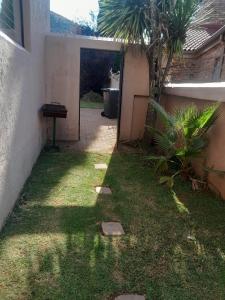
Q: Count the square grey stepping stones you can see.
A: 4